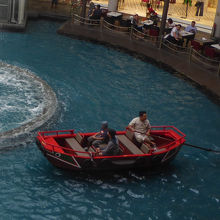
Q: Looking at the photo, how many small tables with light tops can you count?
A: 4